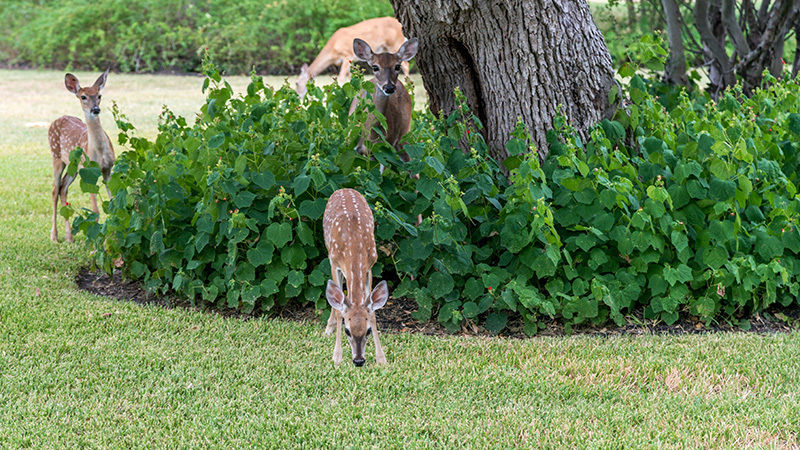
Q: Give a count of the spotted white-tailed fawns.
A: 2